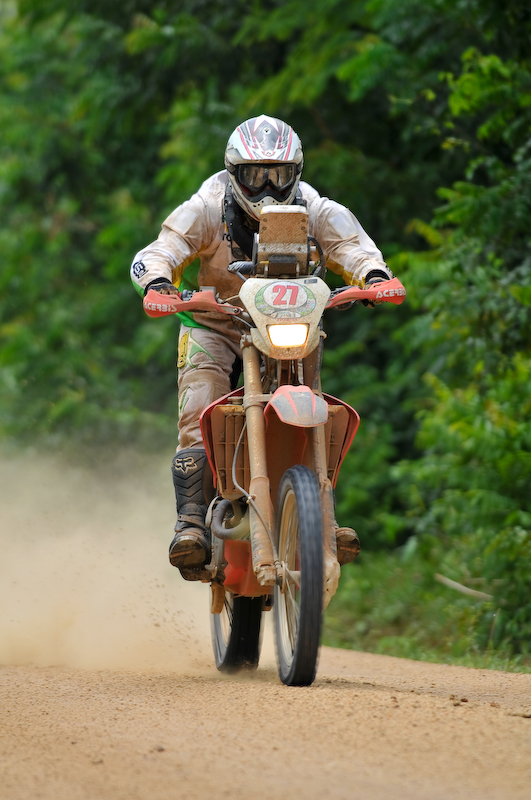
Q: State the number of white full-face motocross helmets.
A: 1